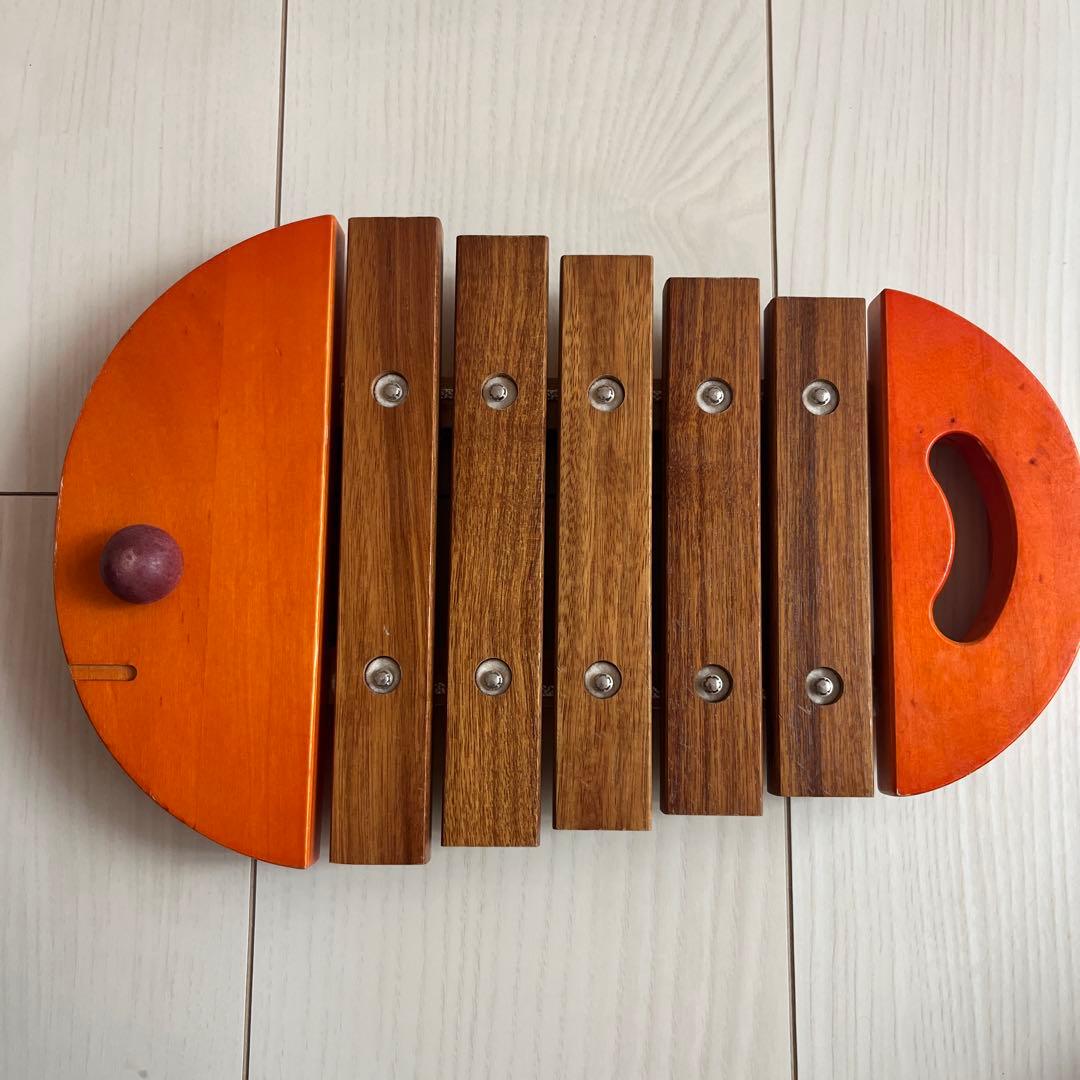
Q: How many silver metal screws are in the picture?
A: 10